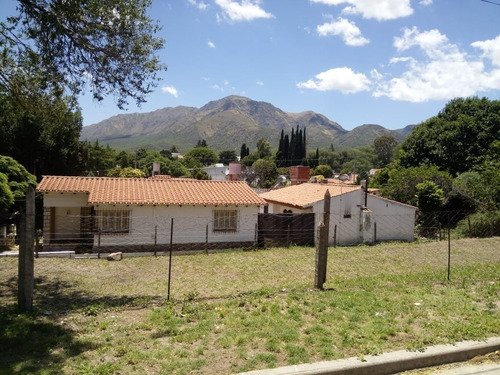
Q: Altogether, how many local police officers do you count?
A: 0